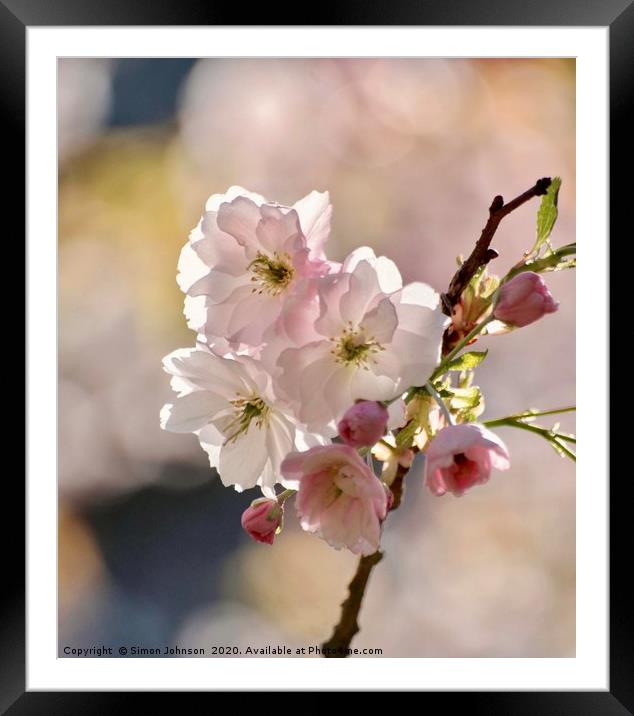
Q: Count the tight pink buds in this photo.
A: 3